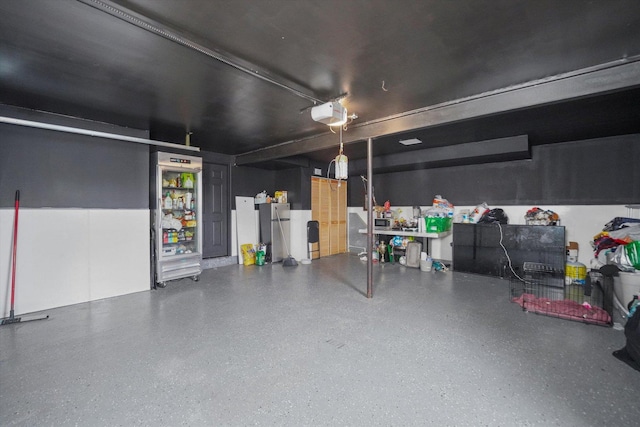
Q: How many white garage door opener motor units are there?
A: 1